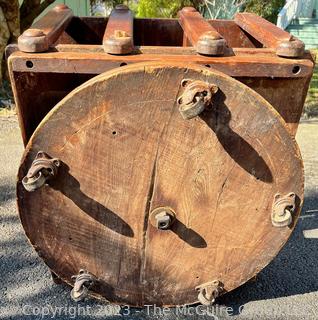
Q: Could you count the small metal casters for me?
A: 5